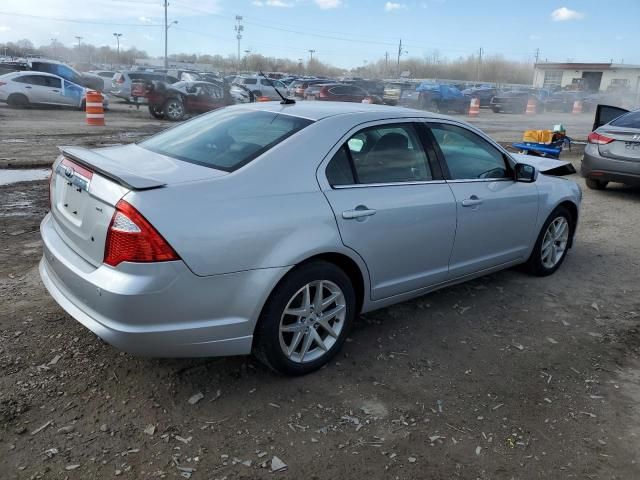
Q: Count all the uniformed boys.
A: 0